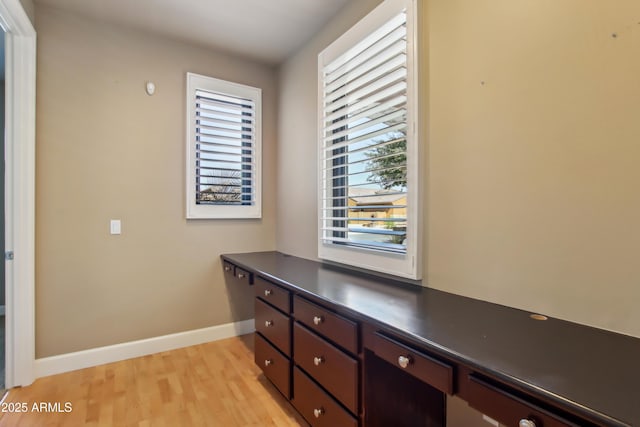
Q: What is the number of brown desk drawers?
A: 10